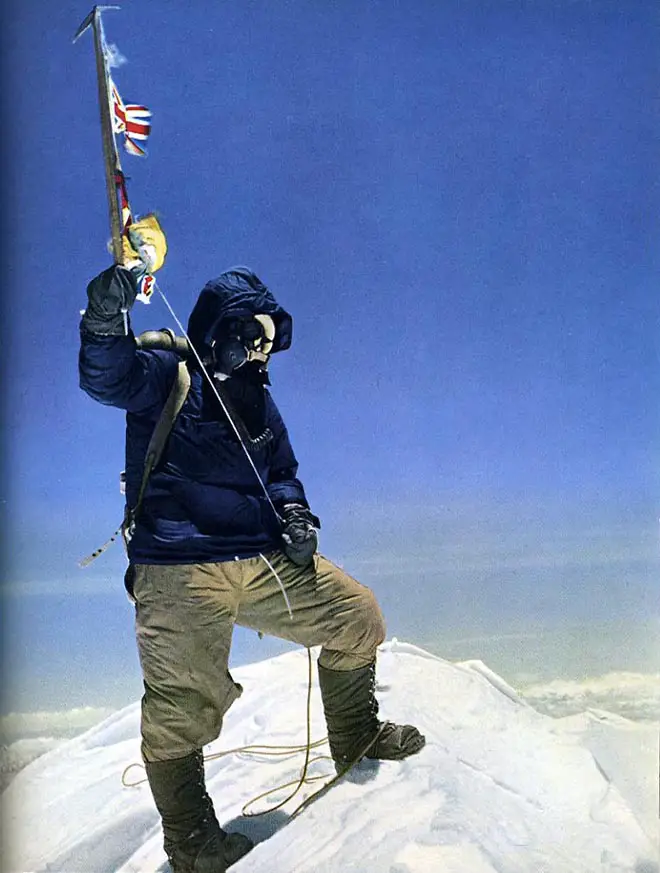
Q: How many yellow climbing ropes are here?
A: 1